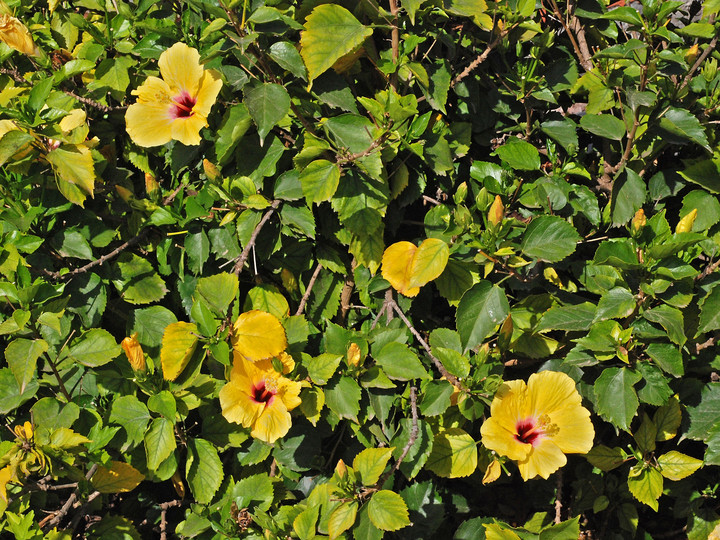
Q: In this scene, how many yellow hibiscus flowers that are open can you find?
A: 3